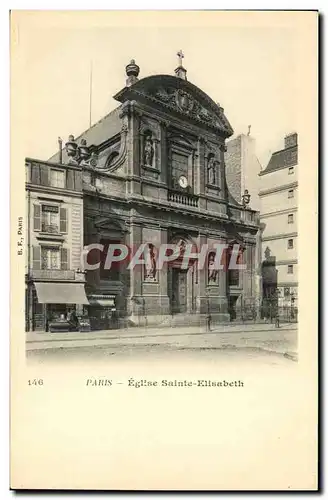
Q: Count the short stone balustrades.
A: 1